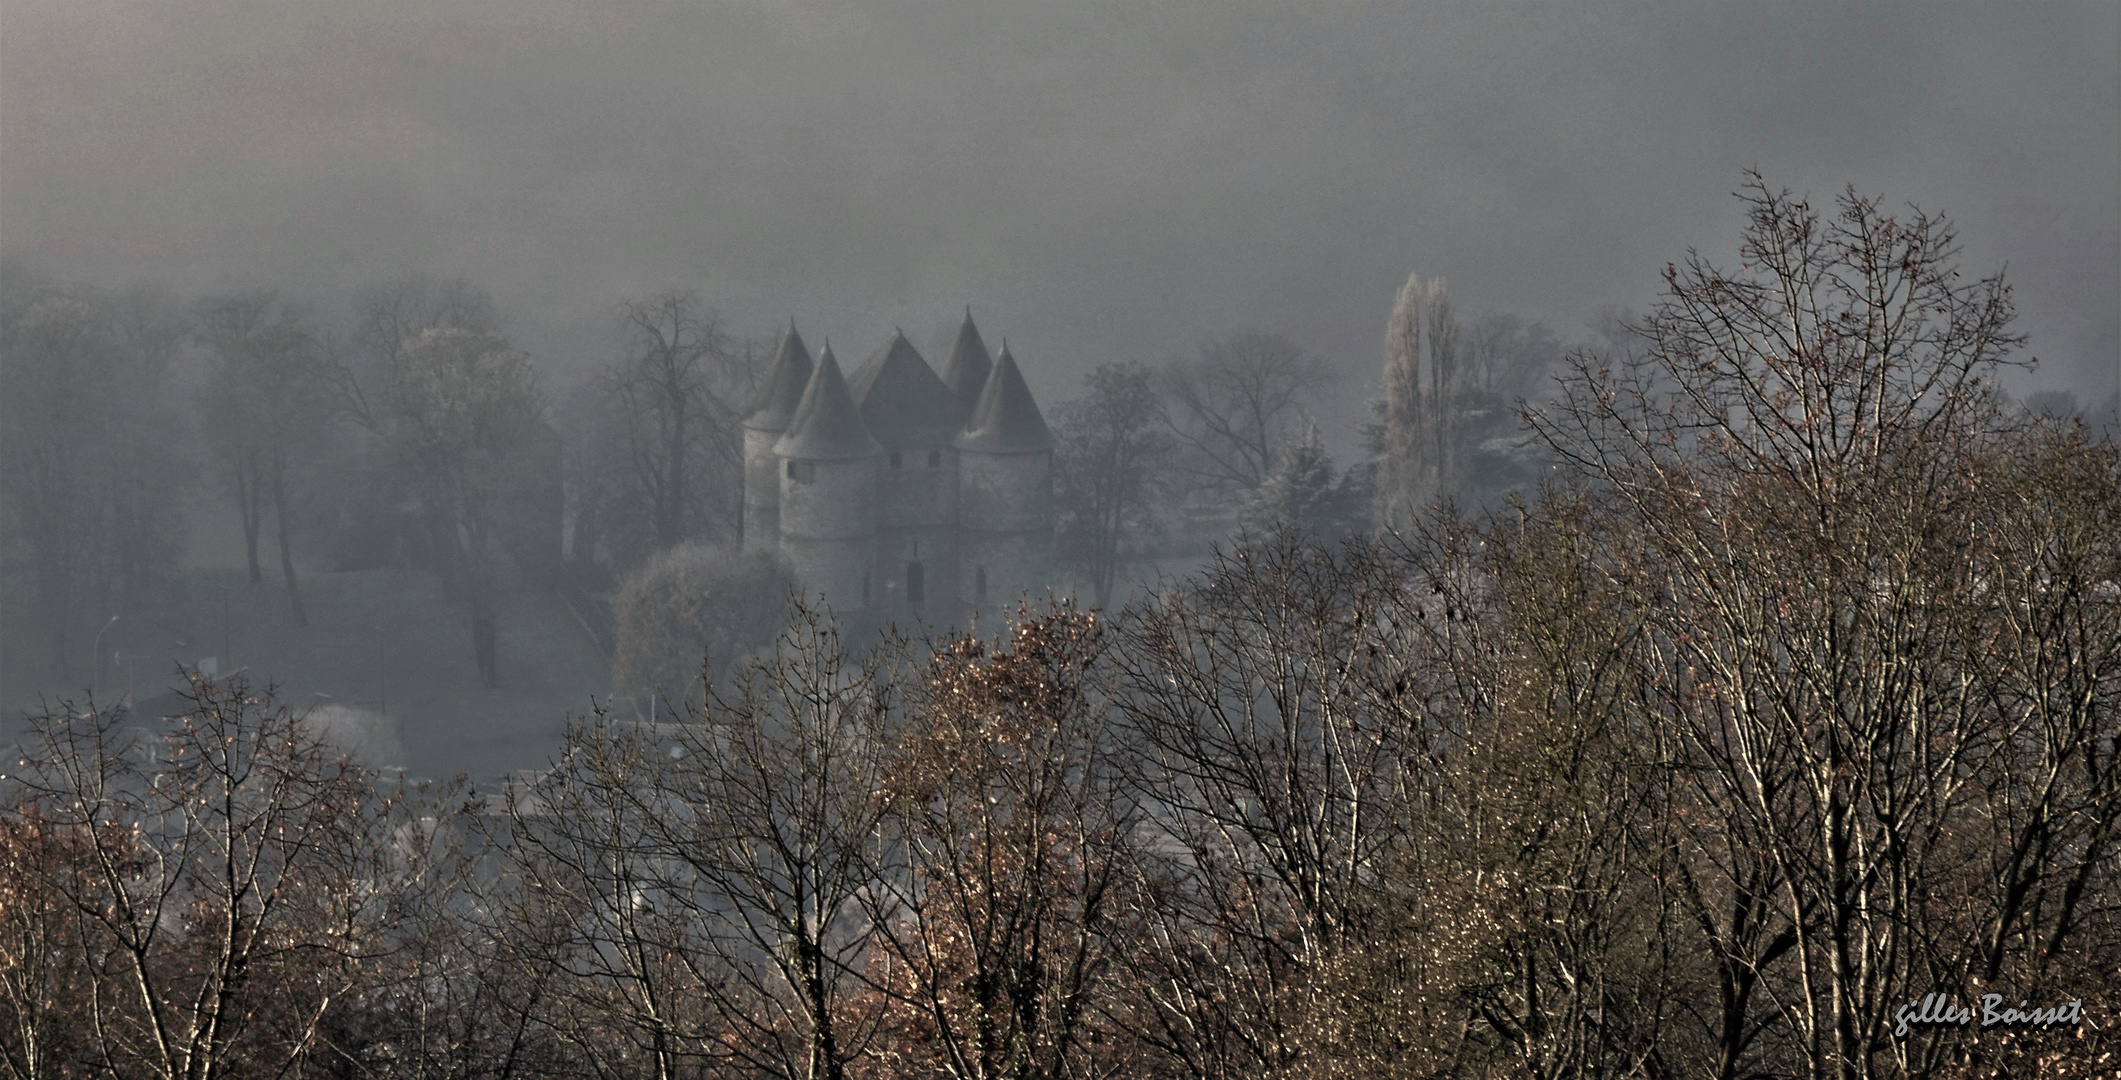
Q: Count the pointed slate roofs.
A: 5